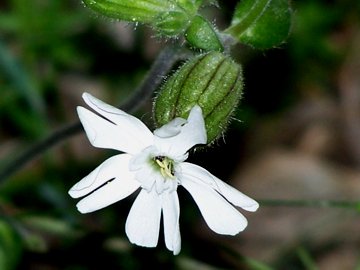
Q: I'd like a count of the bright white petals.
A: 5